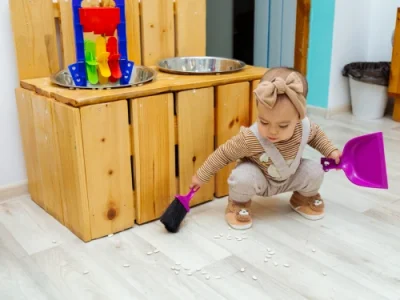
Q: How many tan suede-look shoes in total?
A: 2